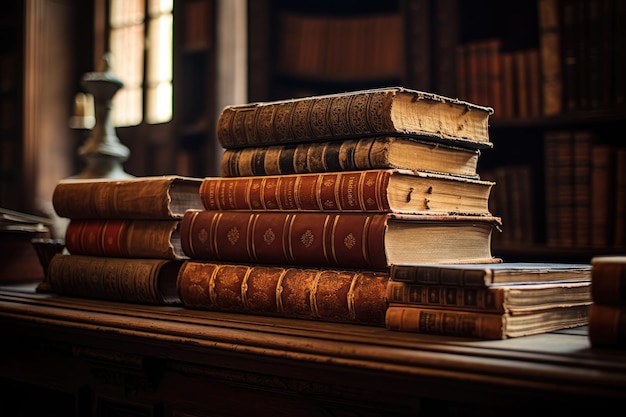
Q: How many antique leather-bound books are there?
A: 13